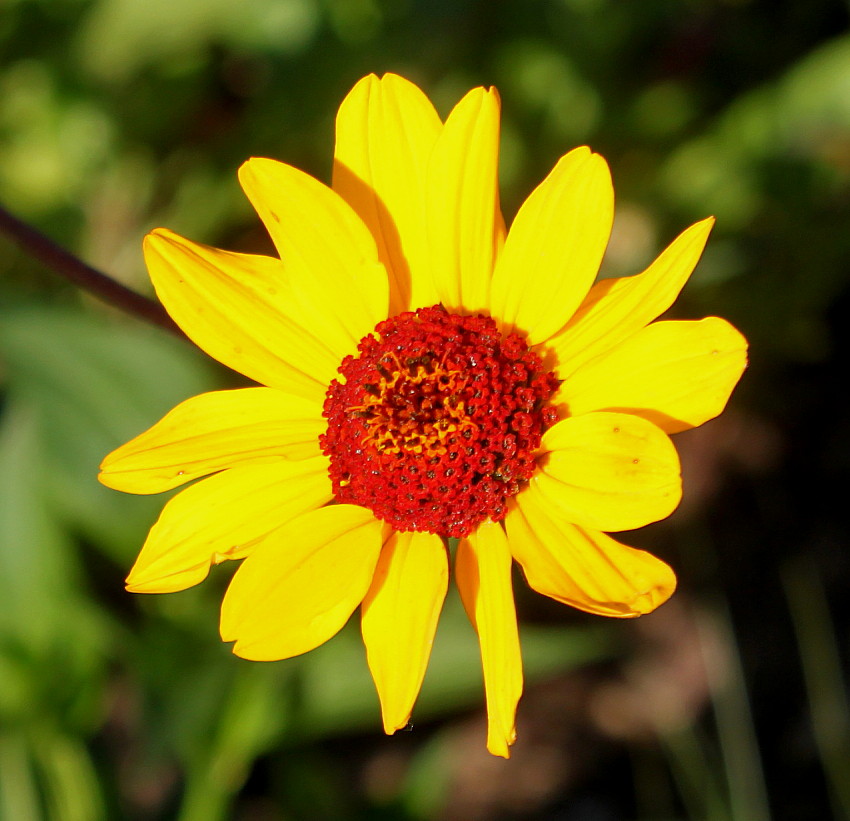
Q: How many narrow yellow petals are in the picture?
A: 14